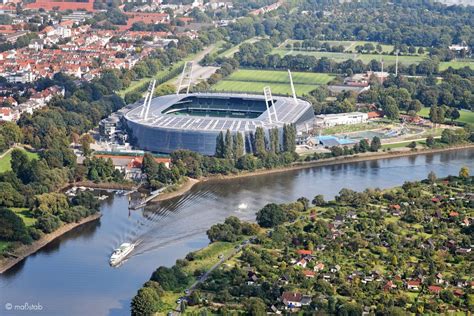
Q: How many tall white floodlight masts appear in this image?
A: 4